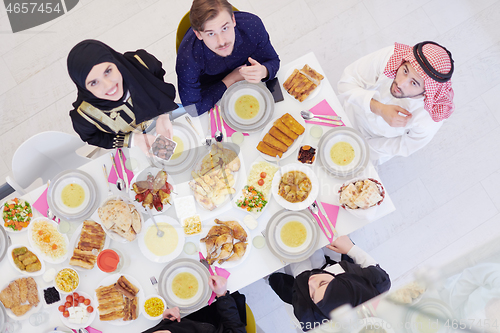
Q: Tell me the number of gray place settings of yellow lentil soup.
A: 6